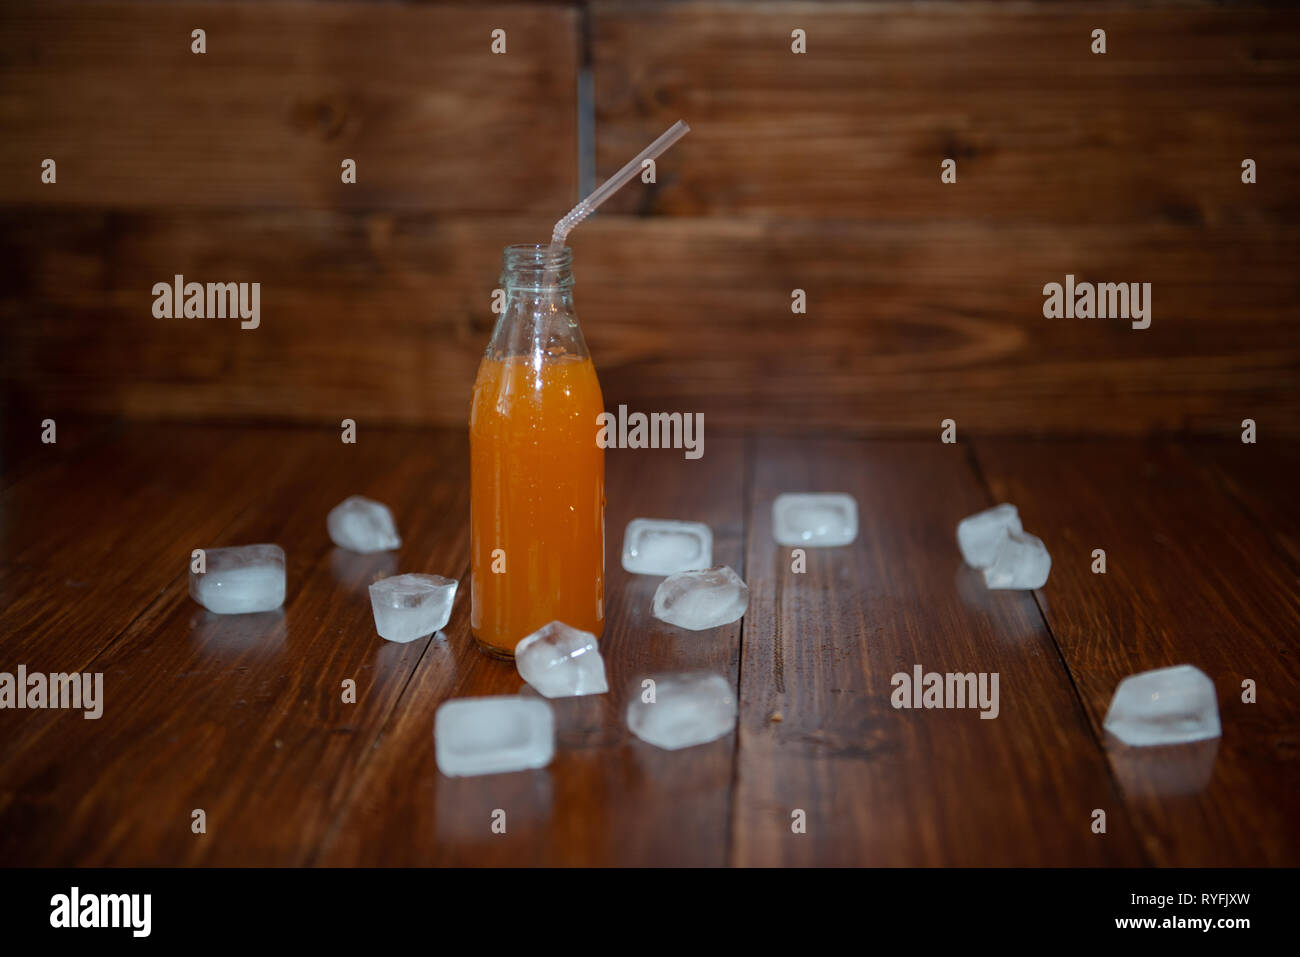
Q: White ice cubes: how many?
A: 12